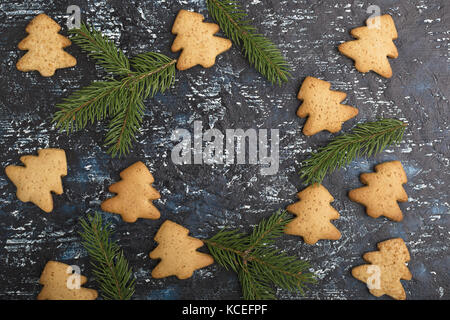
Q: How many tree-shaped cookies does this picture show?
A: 11